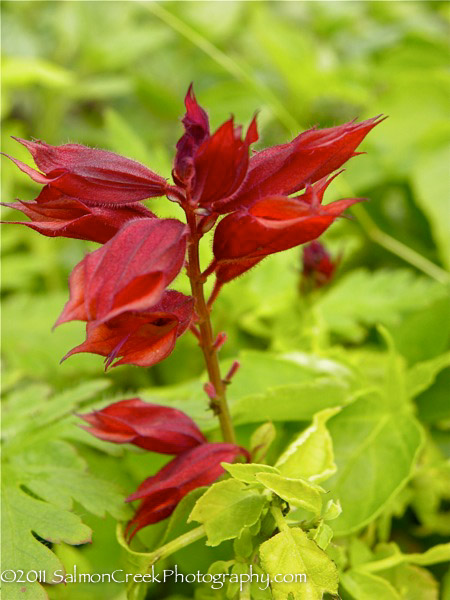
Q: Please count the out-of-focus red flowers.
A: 1